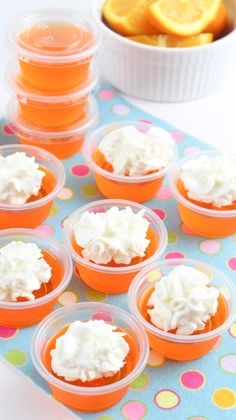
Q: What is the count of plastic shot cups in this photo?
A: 10